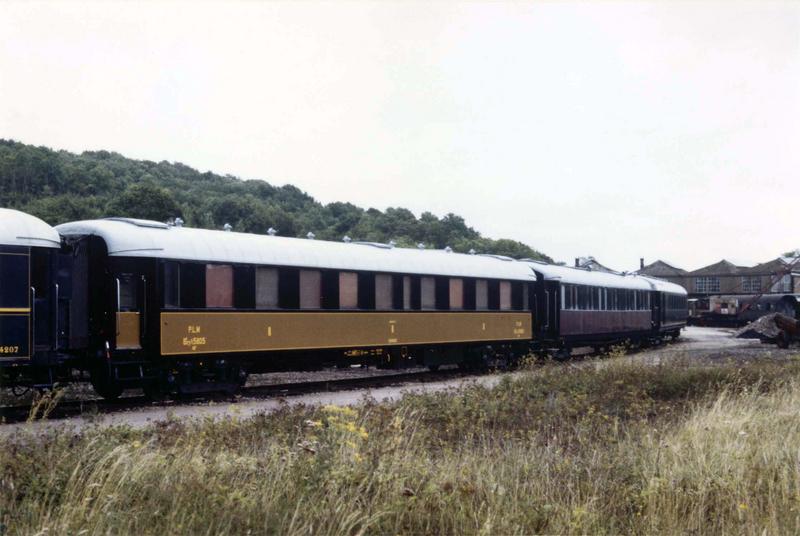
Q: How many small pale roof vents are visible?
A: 9